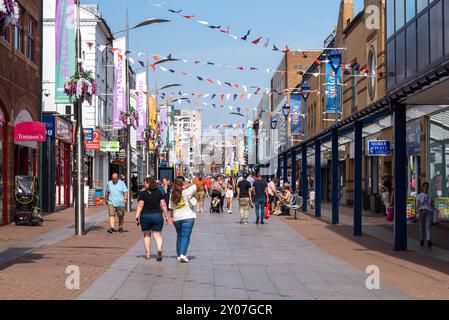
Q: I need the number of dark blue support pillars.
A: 8